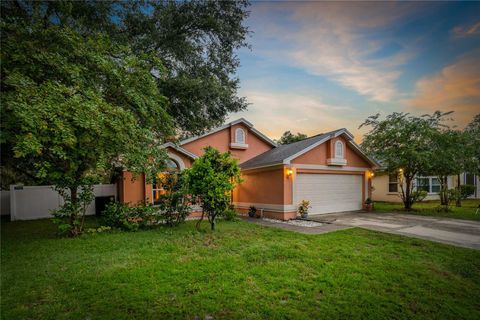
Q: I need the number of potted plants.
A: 3